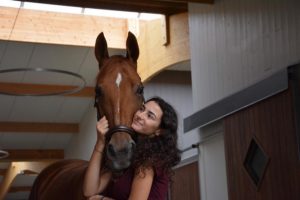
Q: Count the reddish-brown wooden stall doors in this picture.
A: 2